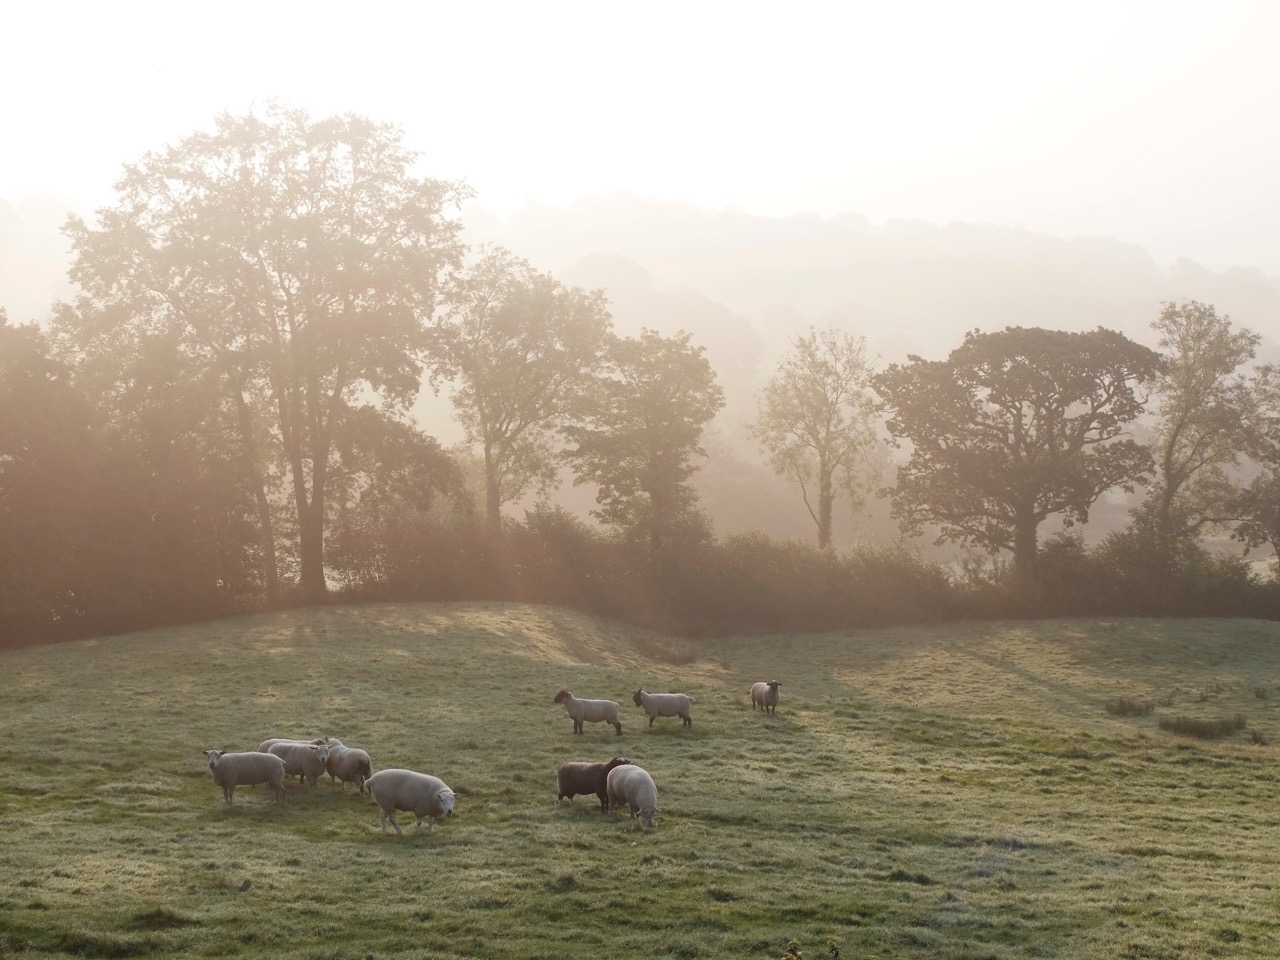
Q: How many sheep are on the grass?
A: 10